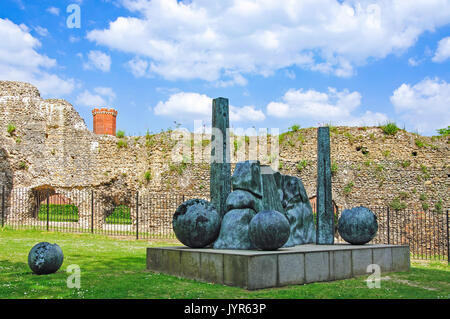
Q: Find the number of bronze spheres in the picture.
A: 4